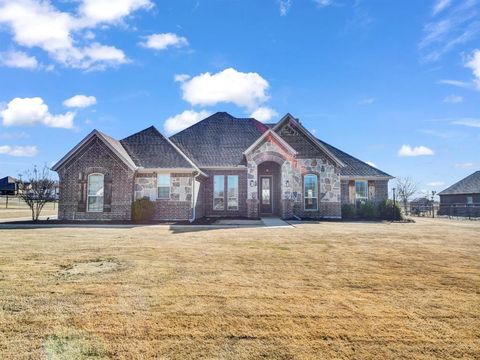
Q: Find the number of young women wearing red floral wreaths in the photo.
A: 0